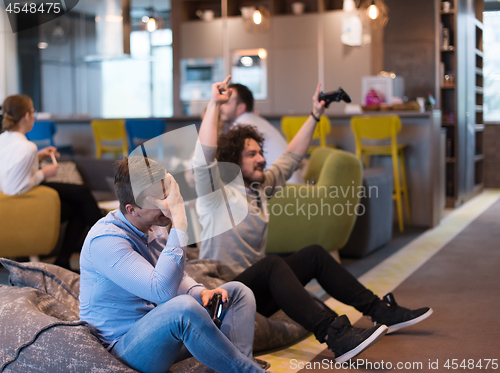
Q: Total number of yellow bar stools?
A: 3